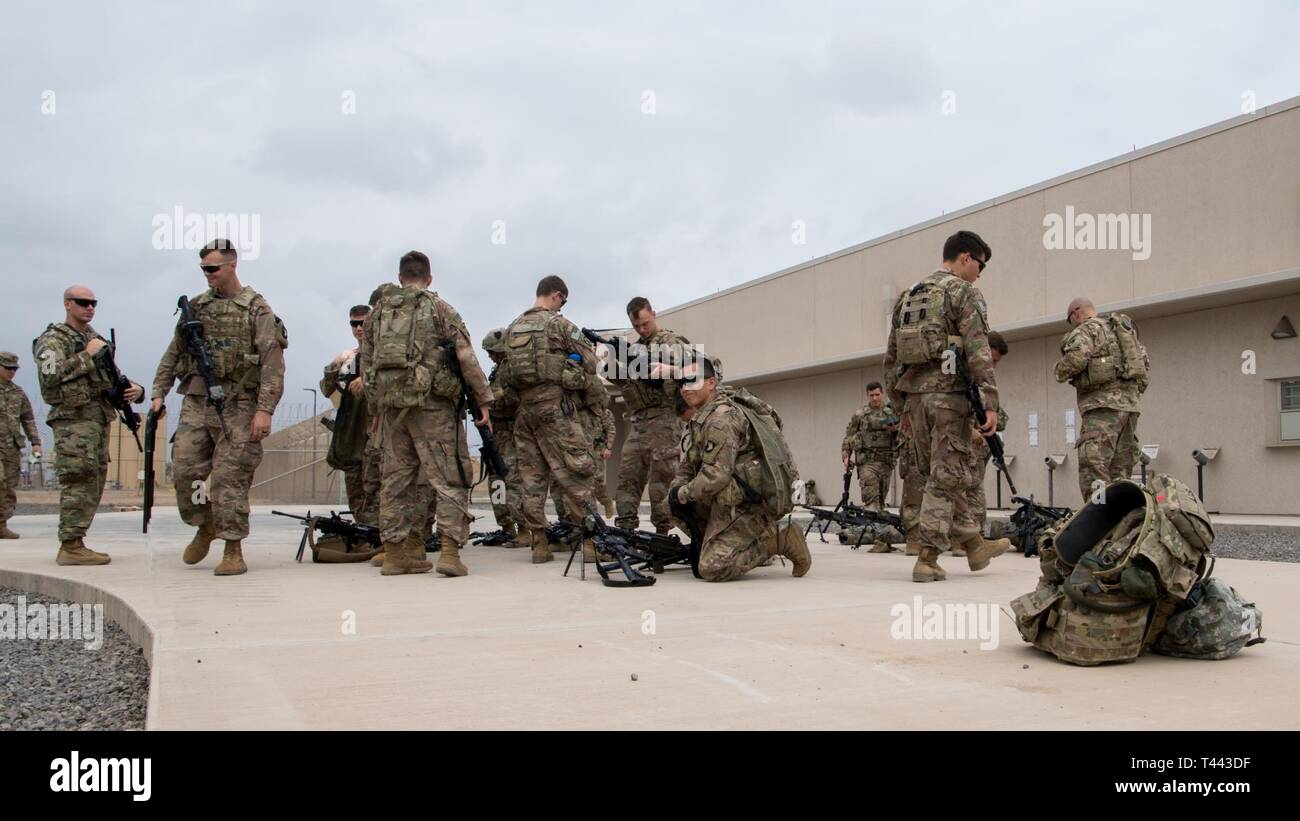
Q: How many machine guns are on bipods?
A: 3